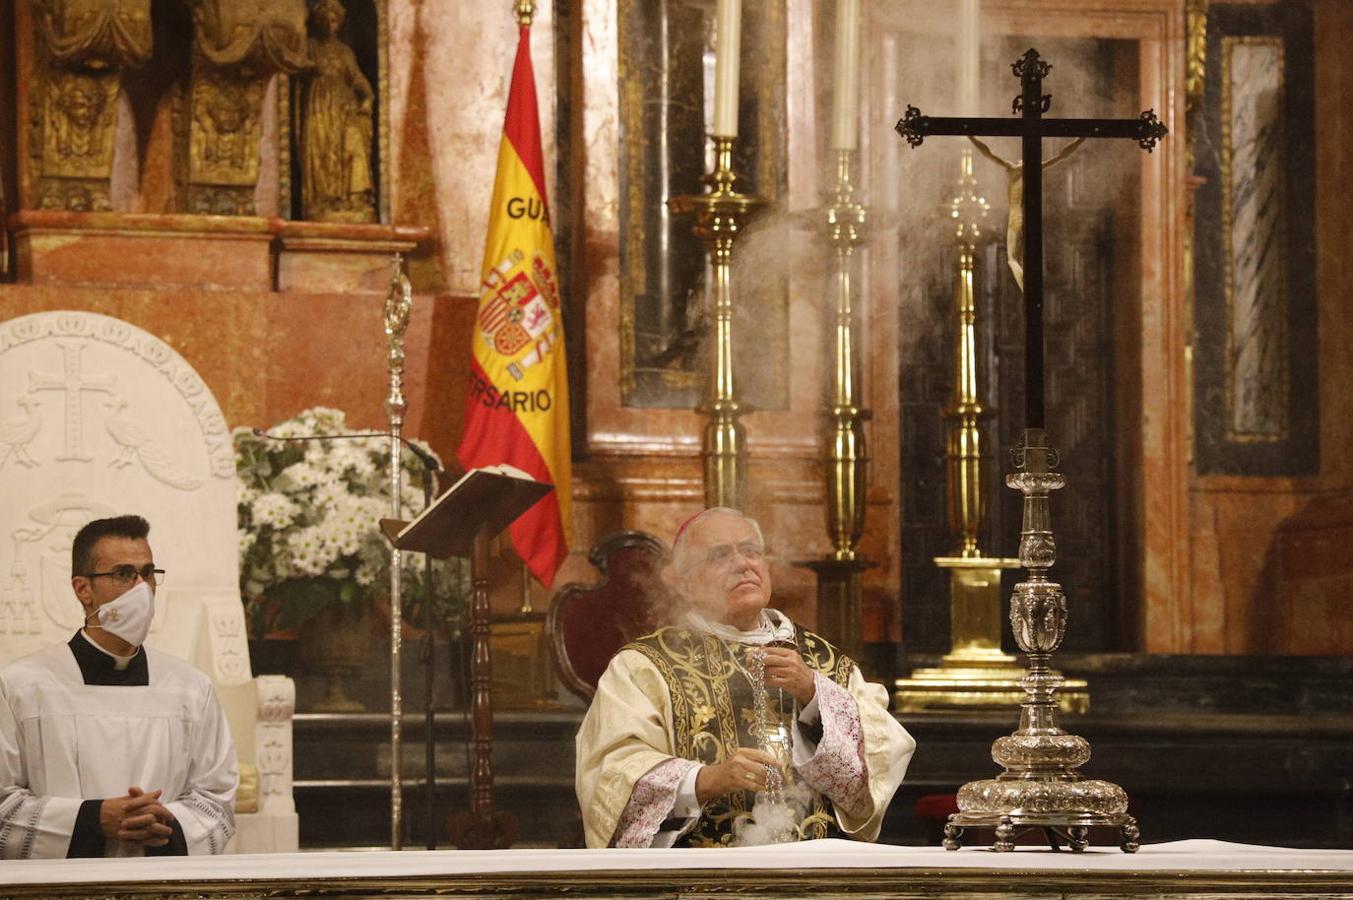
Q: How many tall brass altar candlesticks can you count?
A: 3